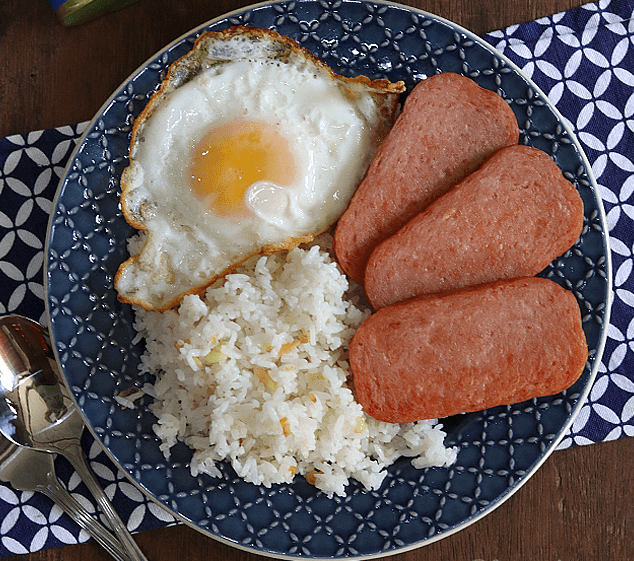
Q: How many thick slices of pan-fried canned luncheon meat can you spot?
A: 3